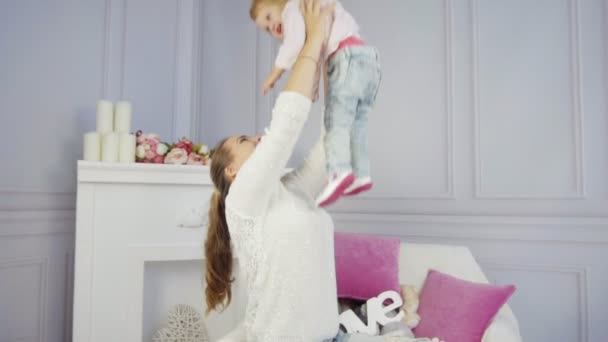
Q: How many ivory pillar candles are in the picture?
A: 5